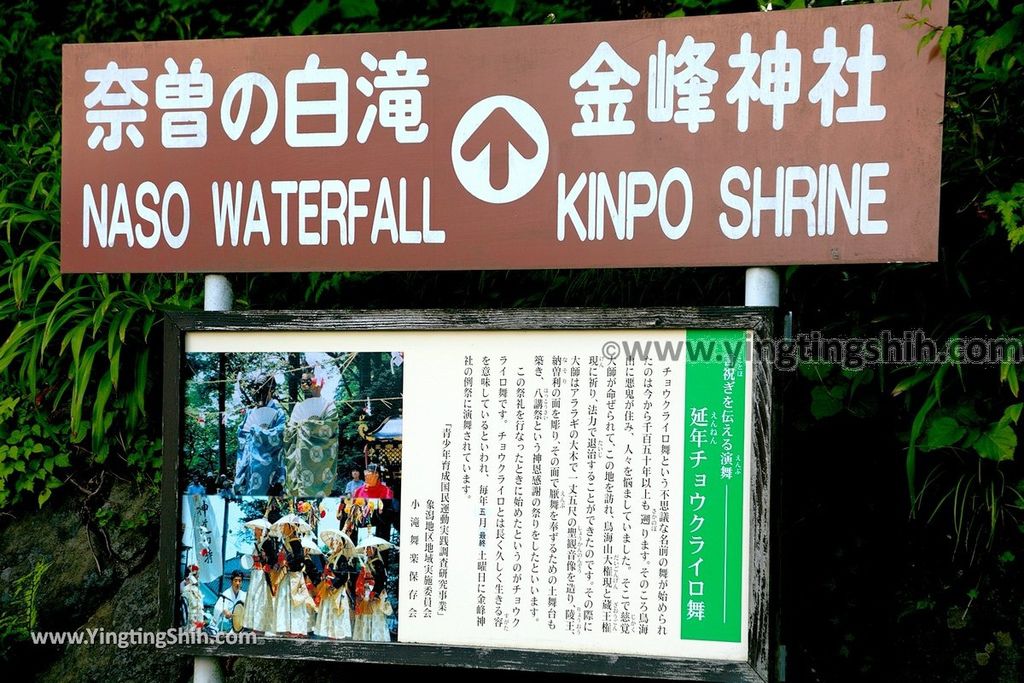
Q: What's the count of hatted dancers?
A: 5